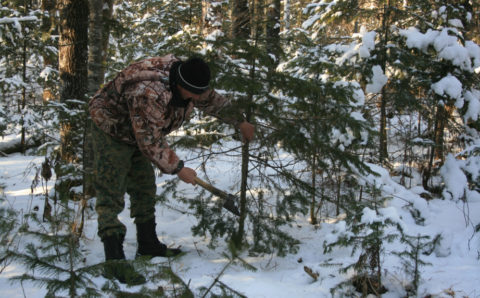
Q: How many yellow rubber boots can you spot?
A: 0